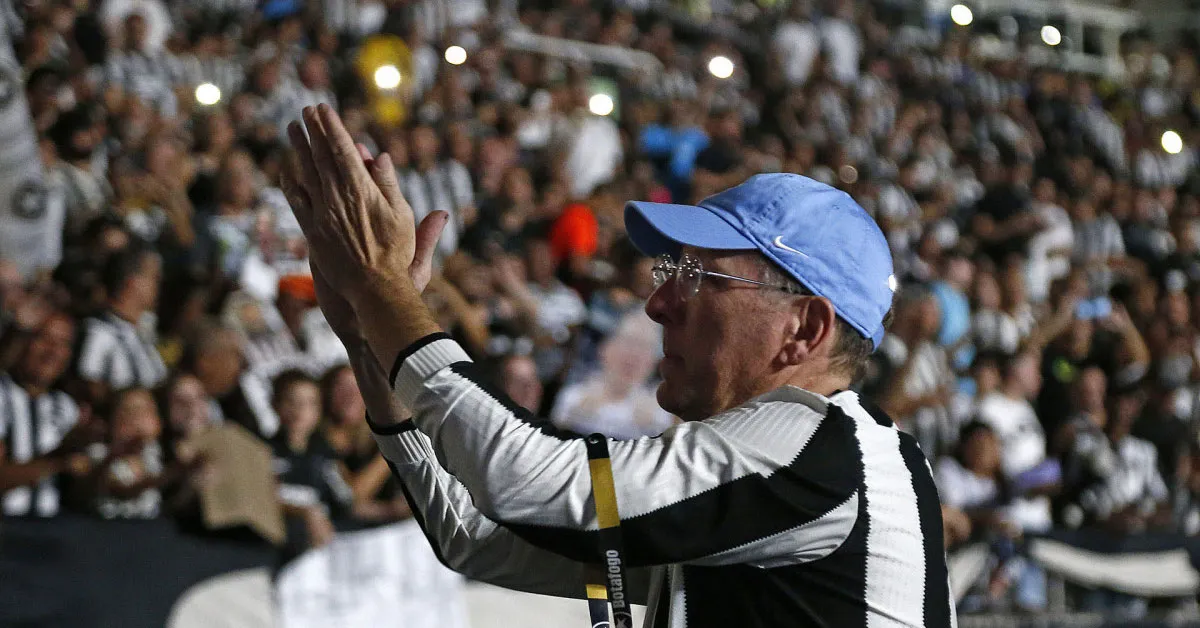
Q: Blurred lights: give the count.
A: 8